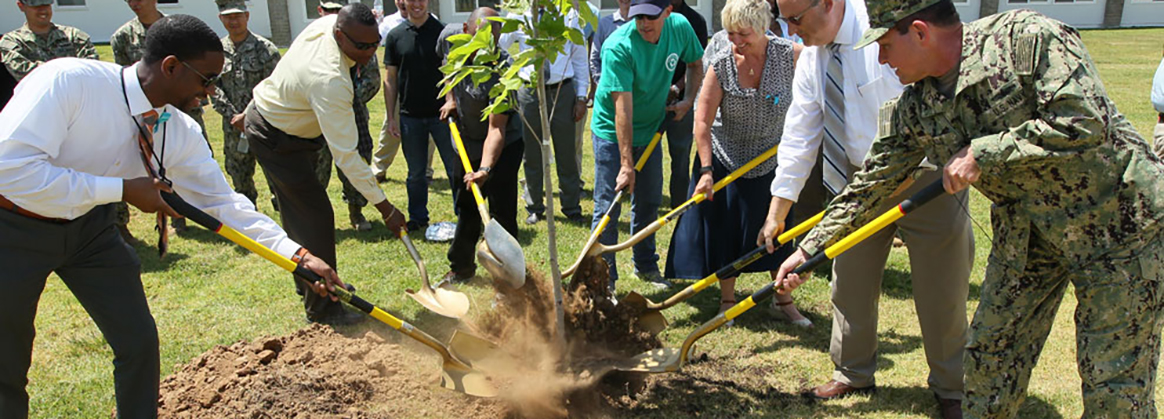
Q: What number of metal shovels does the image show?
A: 7